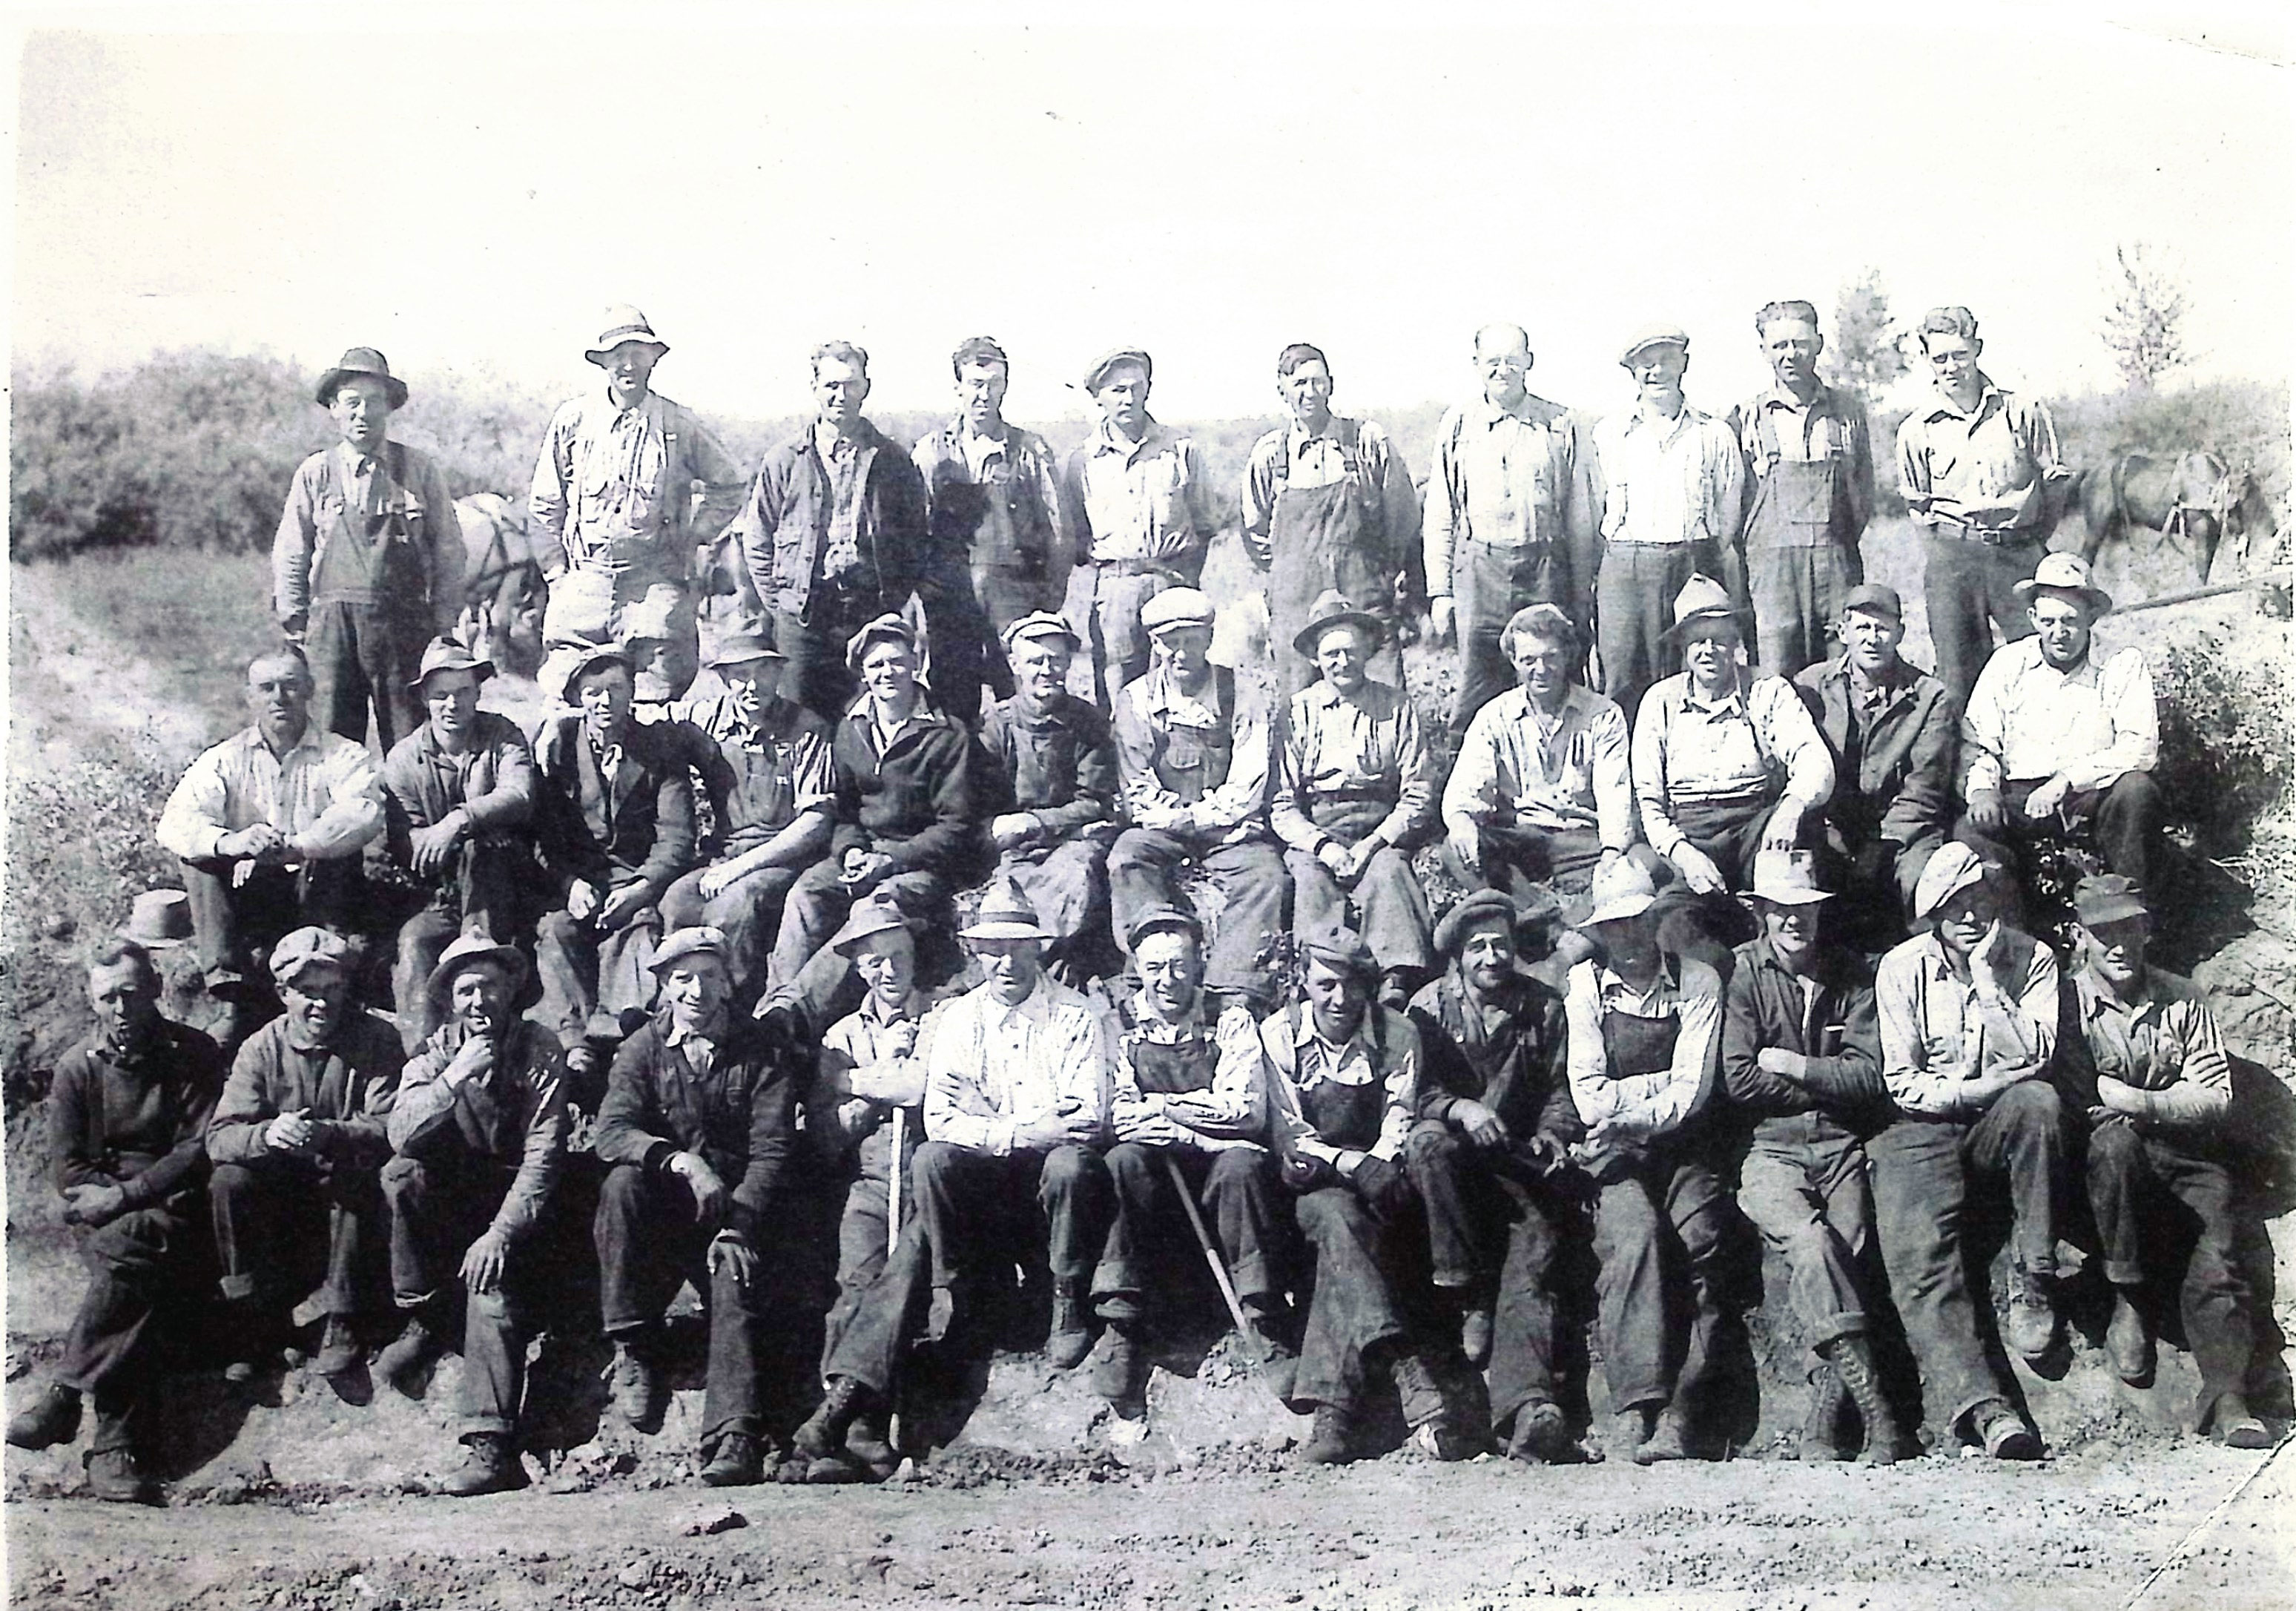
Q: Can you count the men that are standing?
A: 10